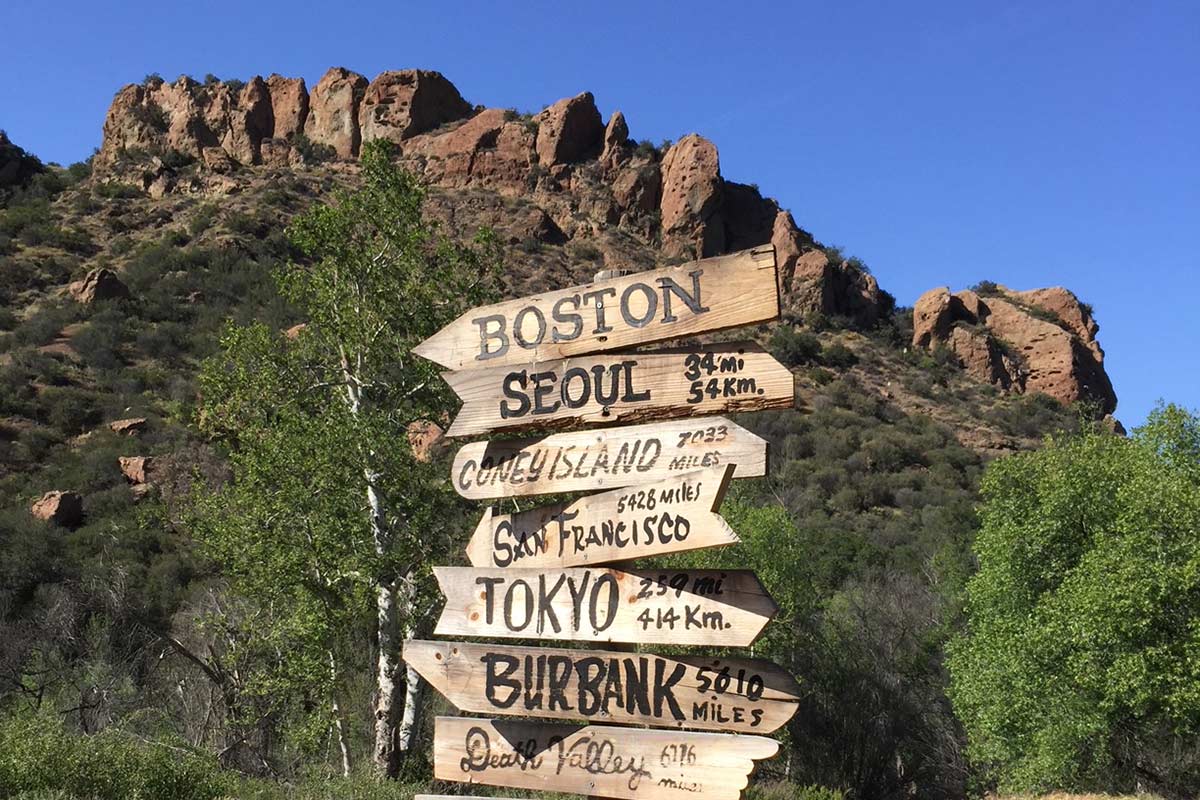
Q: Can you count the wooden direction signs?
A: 7